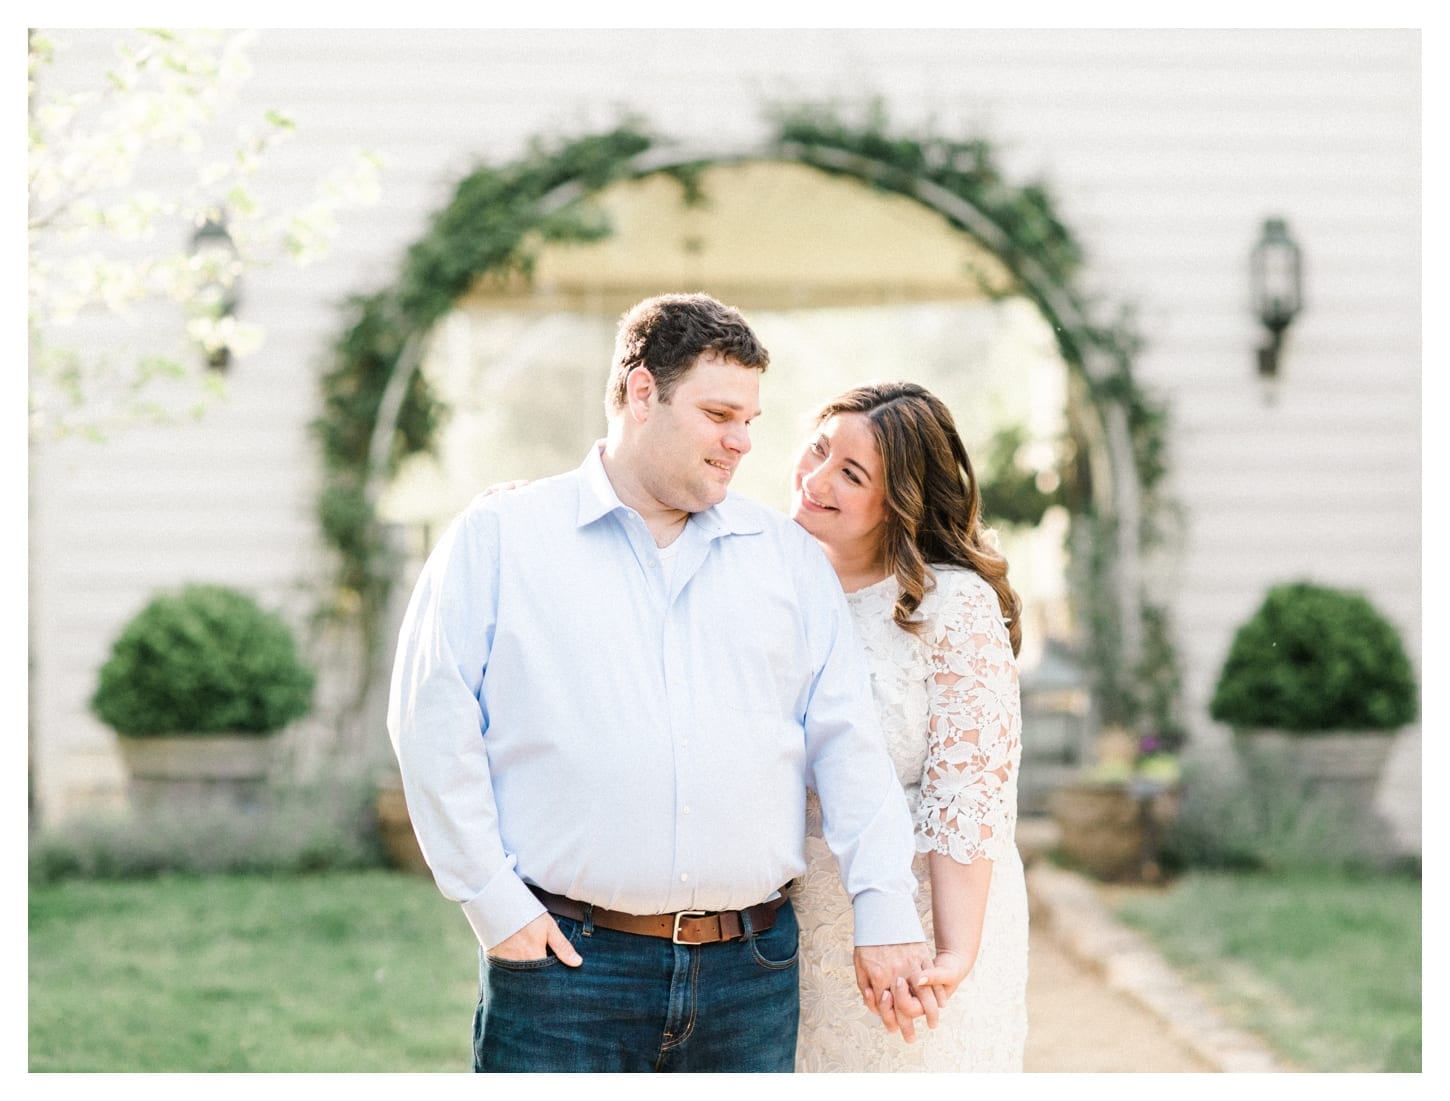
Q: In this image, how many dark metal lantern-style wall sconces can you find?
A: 2